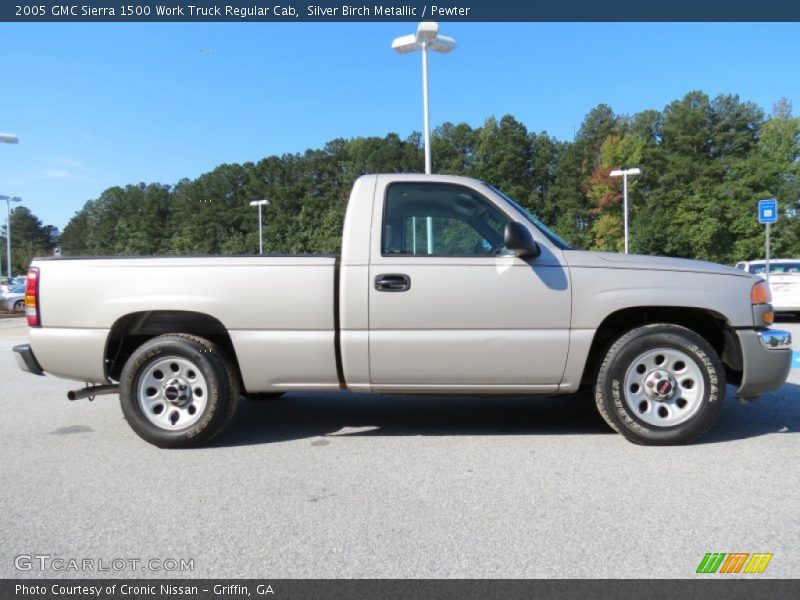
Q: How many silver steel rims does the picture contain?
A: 2